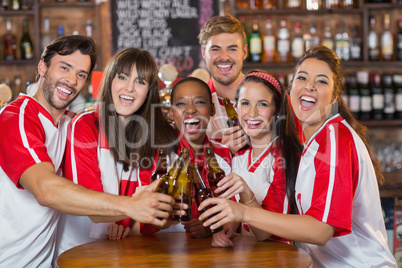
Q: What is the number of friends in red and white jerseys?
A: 6